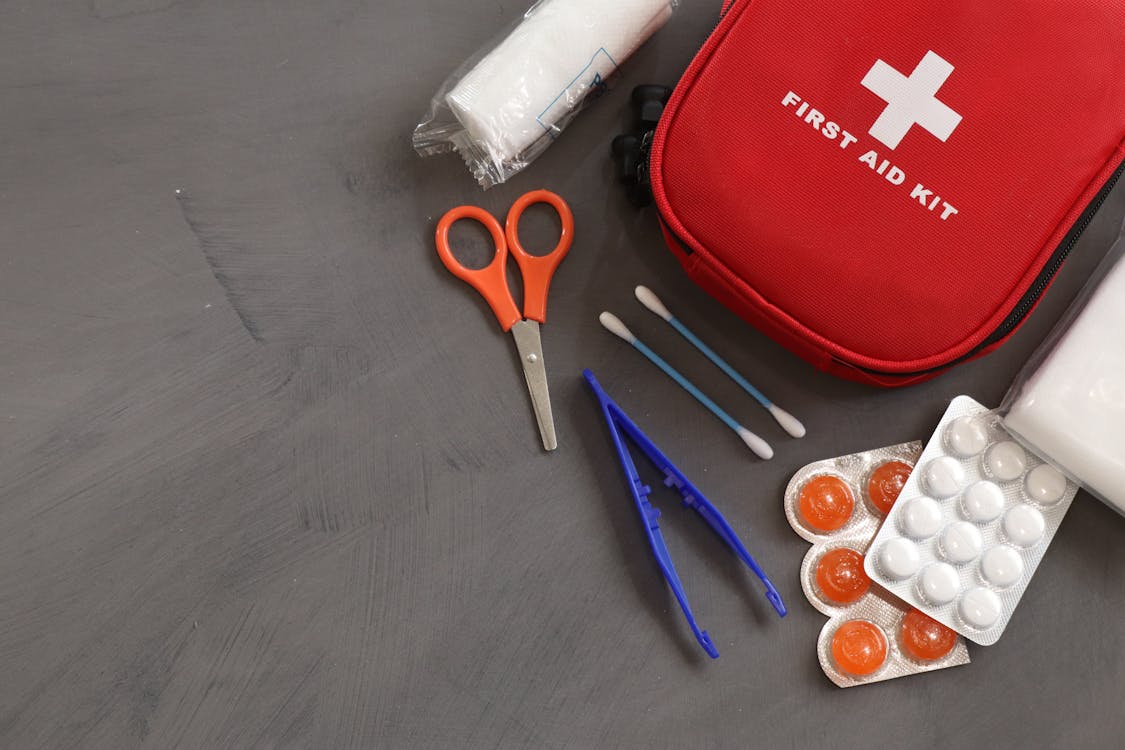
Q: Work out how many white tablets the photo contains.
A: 12